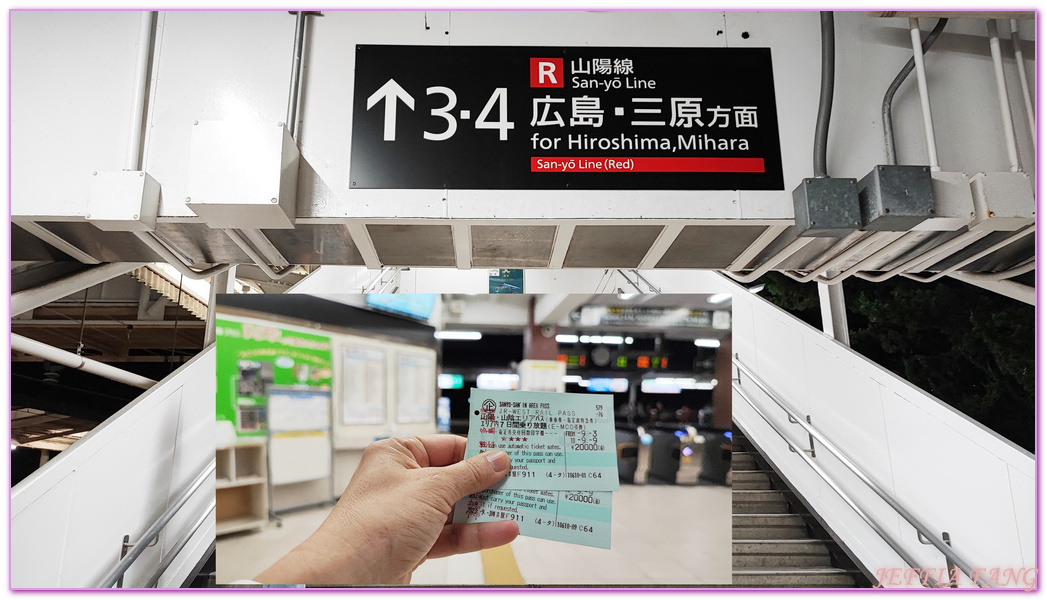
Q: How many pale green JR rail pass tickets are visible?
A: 2